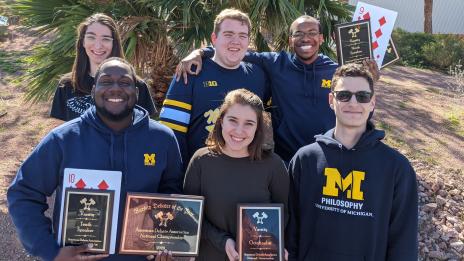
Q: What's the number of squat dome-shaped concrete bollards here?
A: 0